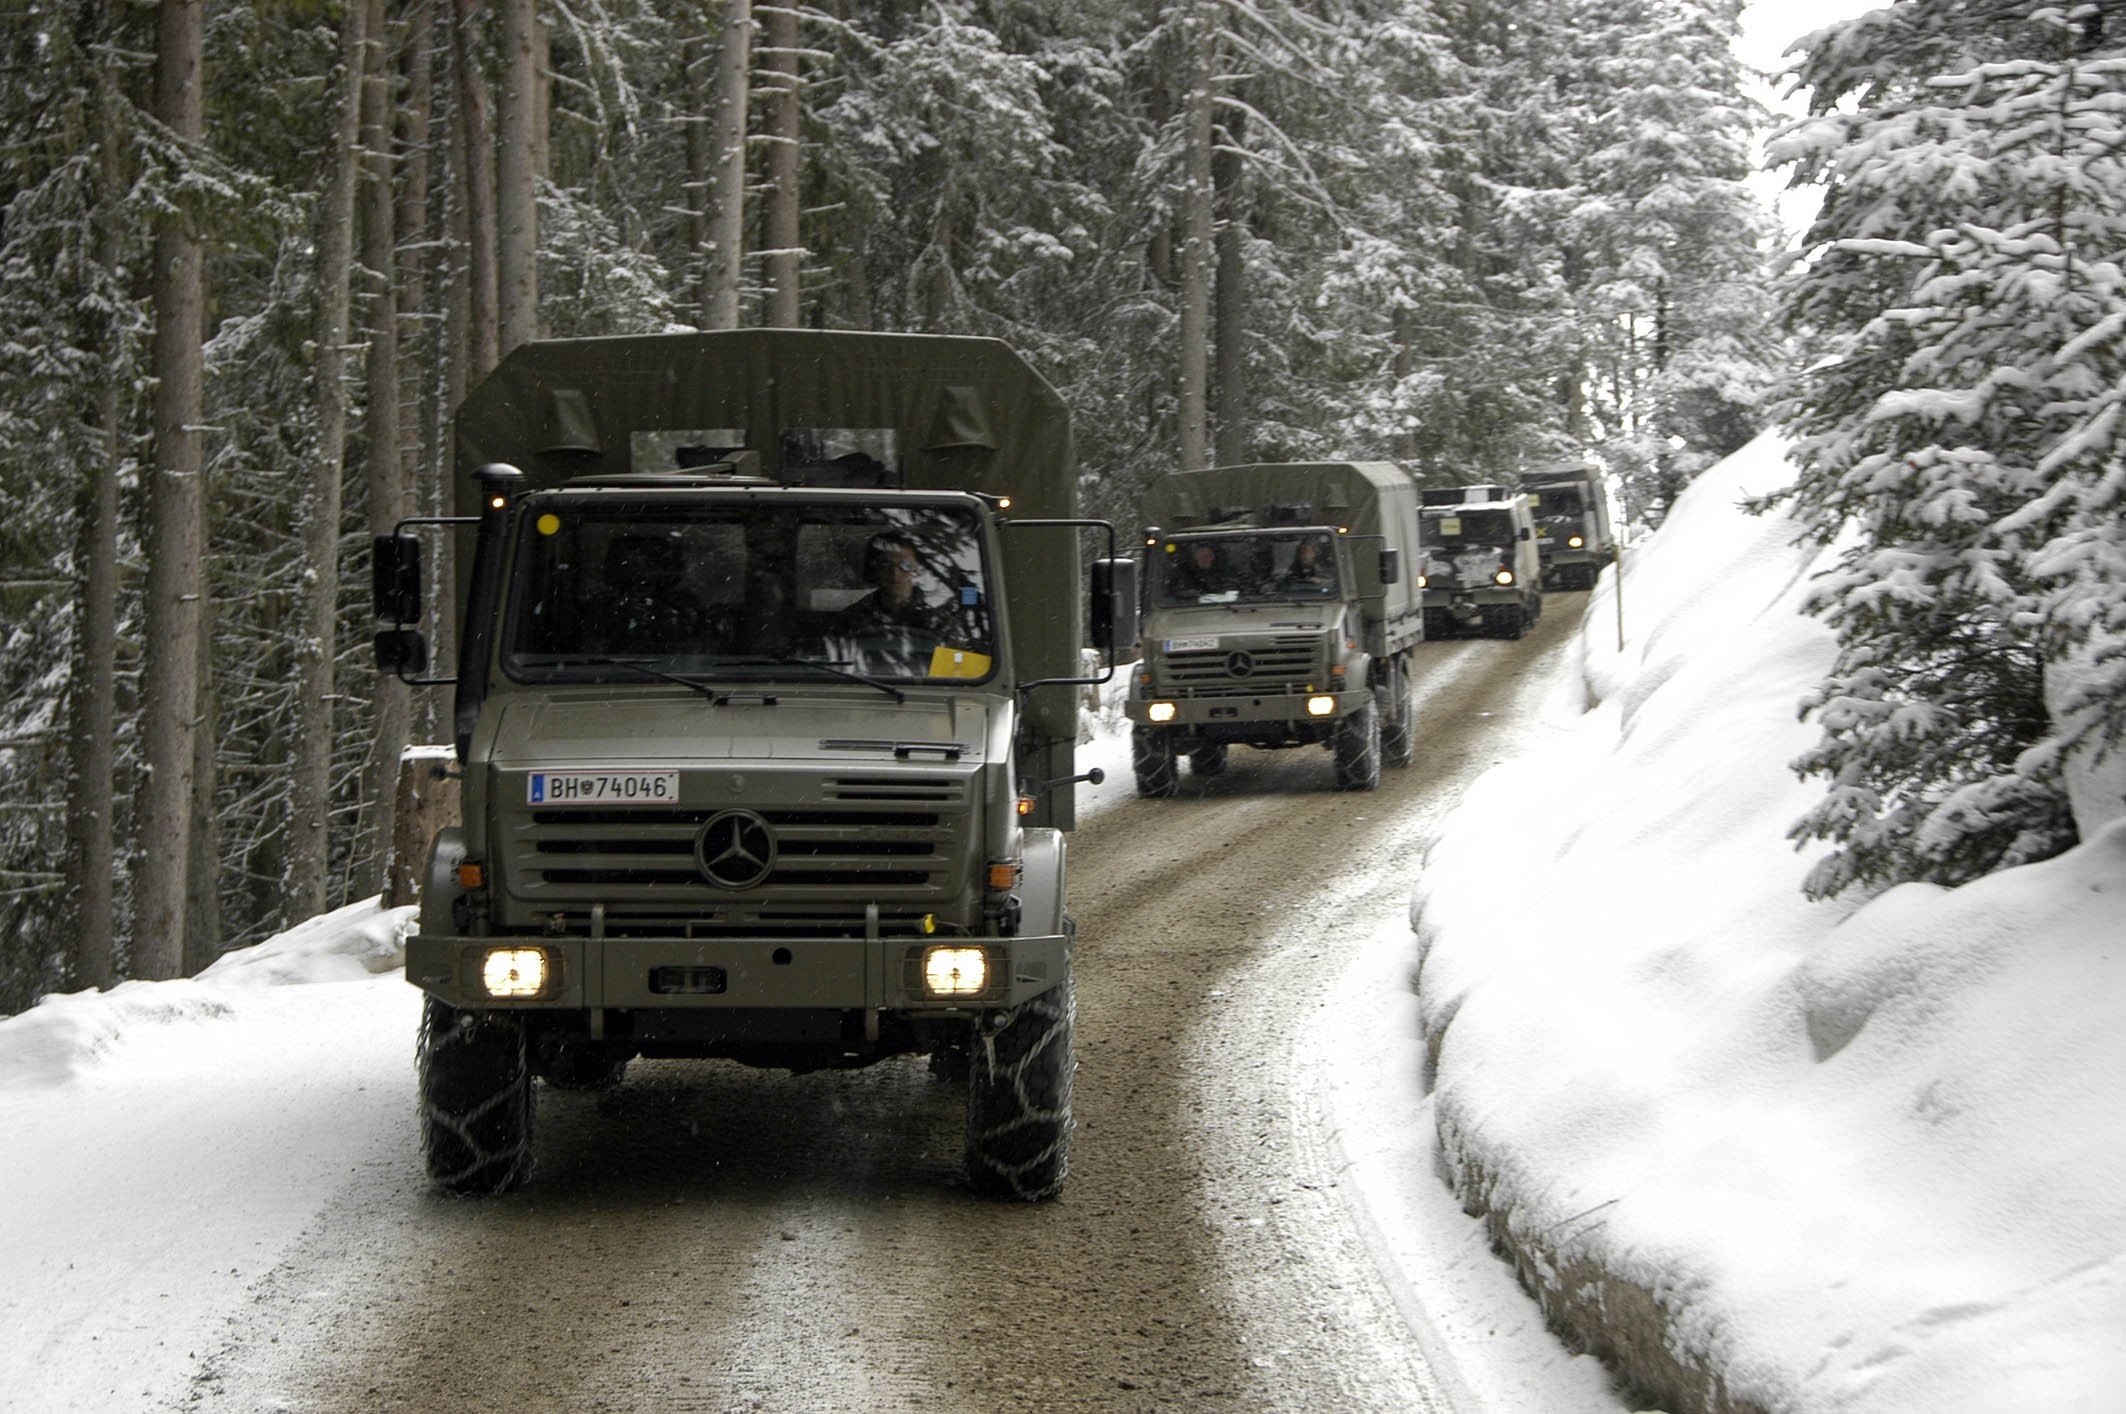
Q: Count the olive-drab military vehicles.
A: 4